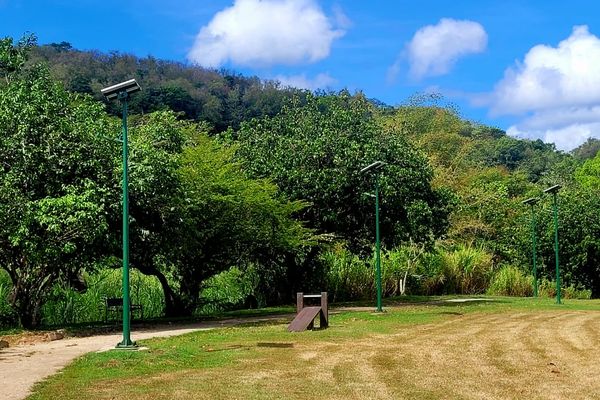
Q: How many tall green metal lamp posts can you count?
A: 4